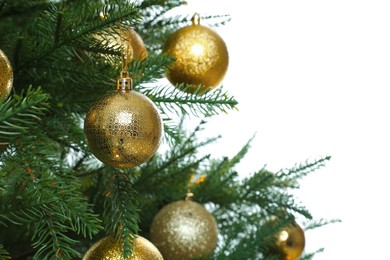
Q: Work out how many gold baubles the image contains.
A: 7